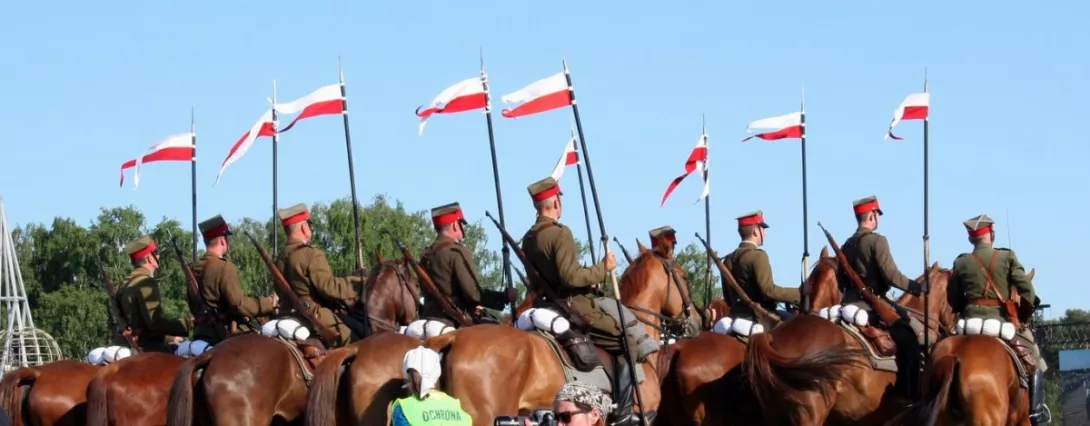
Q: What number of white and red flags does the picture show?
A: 9